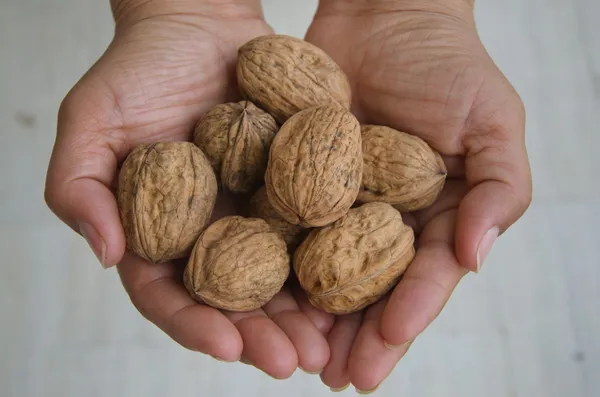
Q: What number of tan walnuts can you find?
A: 8